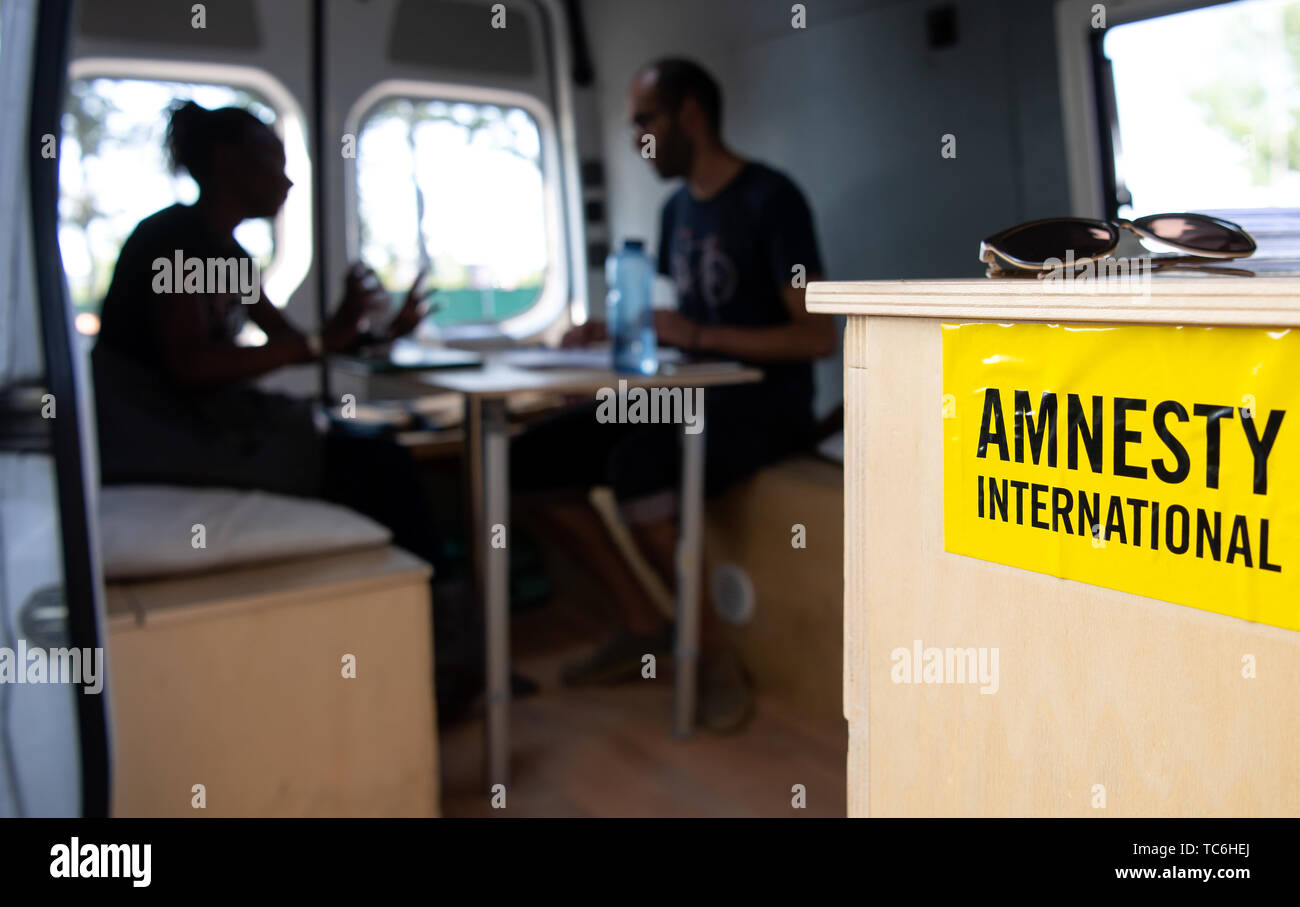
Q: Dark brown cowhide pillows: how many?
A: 0